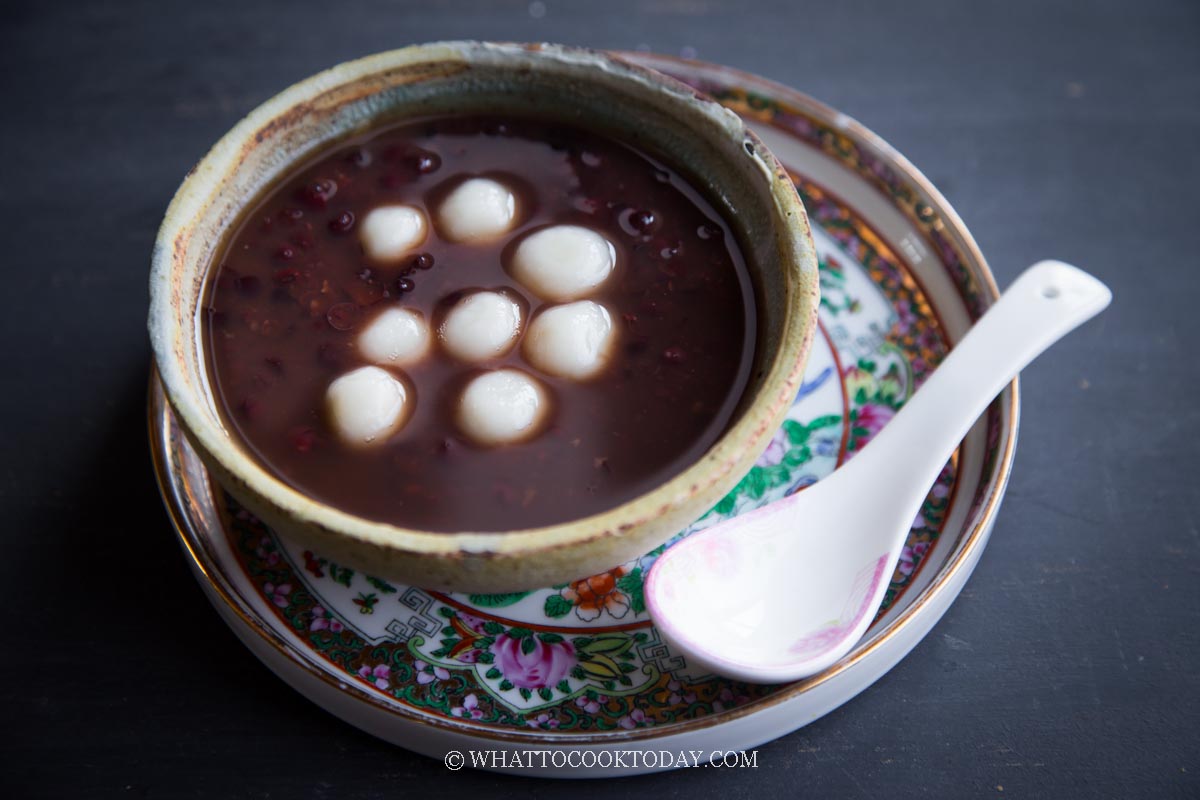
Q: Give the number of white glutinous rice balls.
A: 8